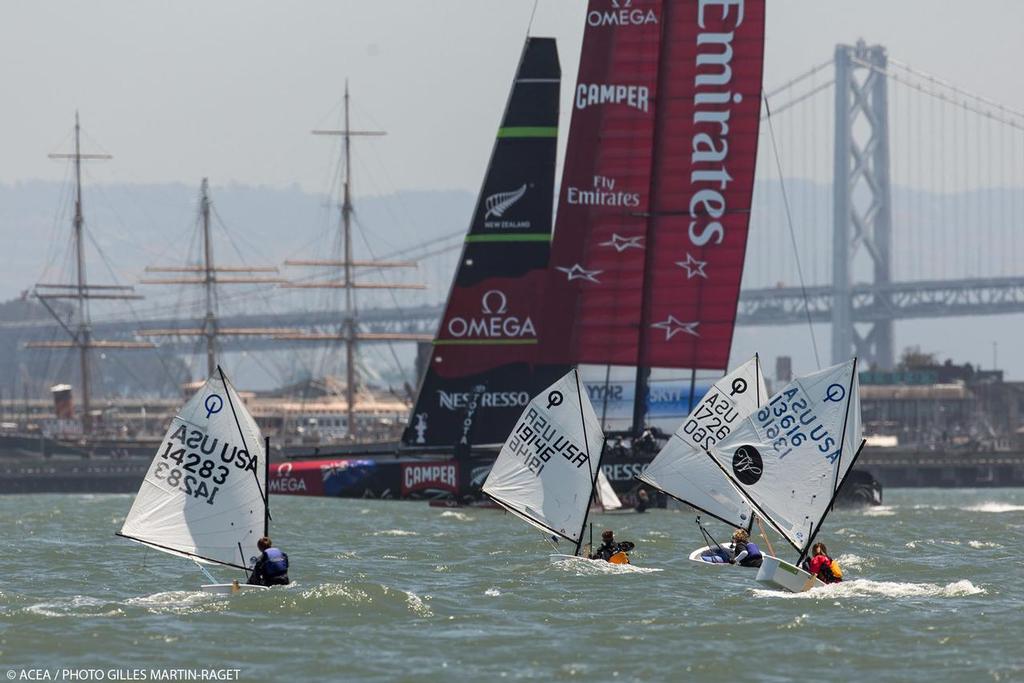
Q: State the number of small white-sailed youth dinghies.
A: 4